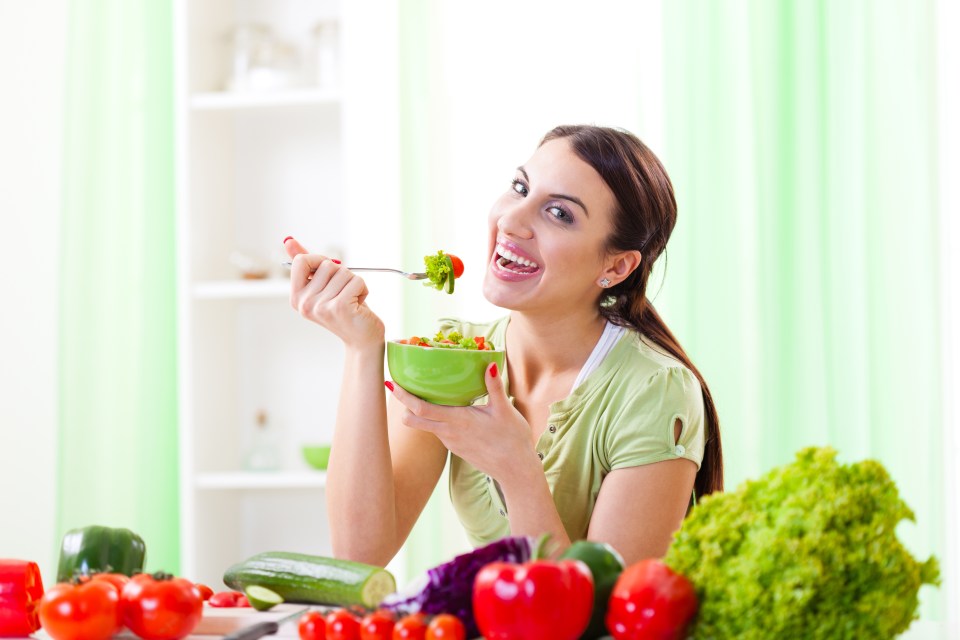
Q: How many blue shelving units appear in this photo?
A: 0